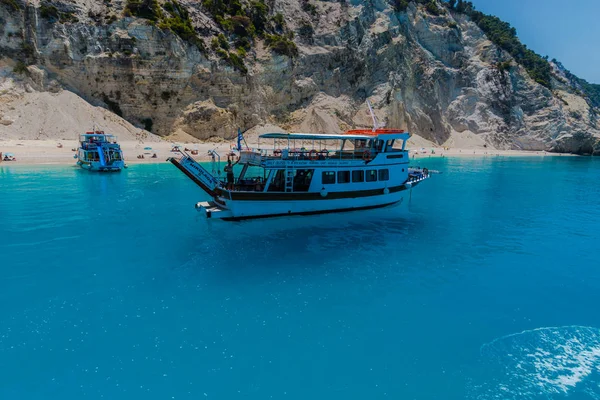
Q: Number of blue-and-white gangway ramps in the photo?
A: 1